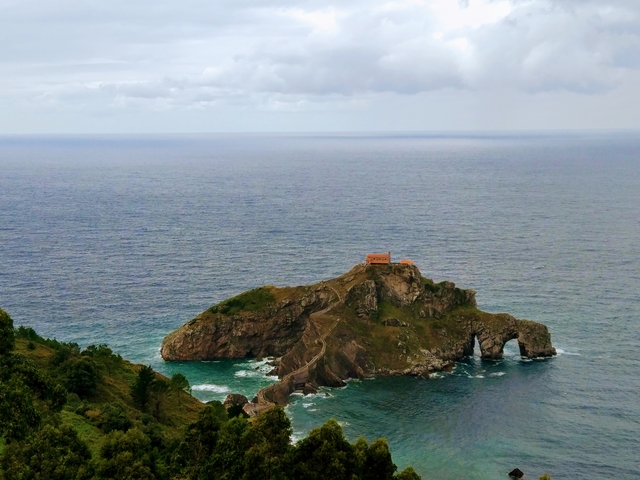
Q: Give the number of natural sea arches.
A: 2